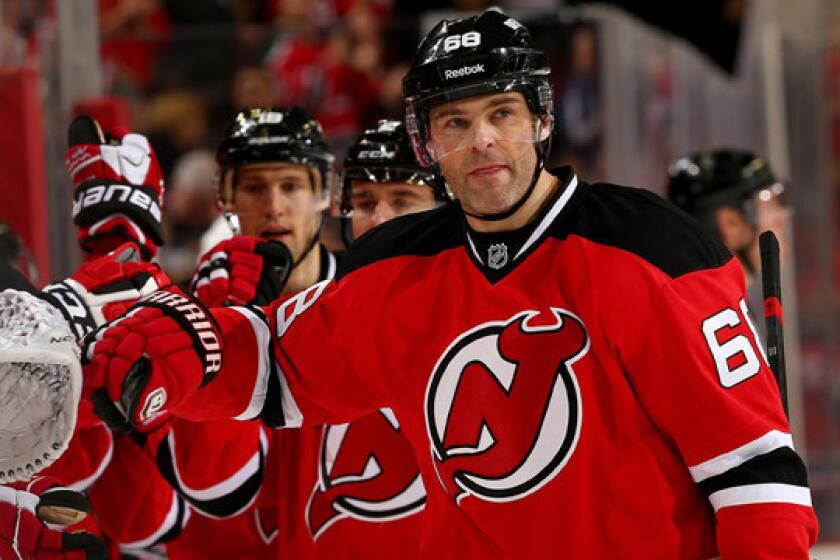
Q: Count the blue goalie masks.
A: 0